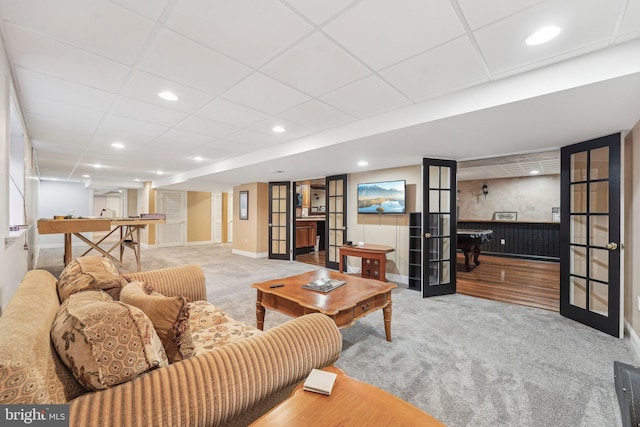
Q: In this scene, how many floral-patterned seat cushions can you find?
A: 2